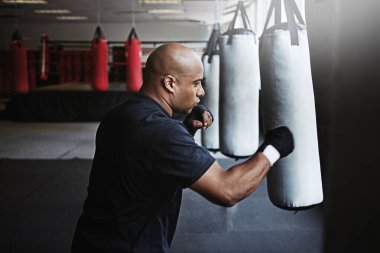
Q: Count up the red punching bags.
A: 3